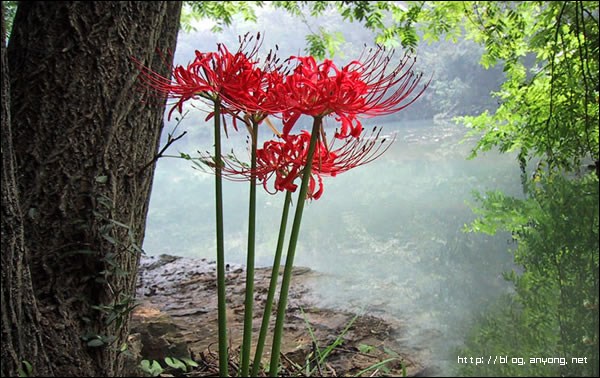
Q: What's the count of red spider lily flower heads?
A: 4